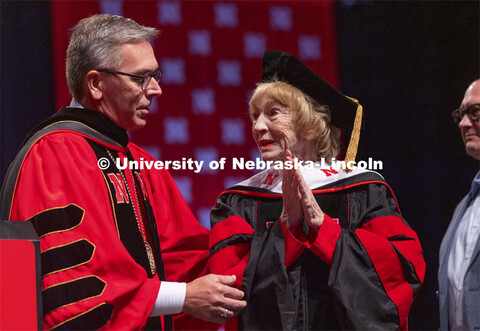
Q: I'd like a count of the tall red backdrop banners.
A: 1